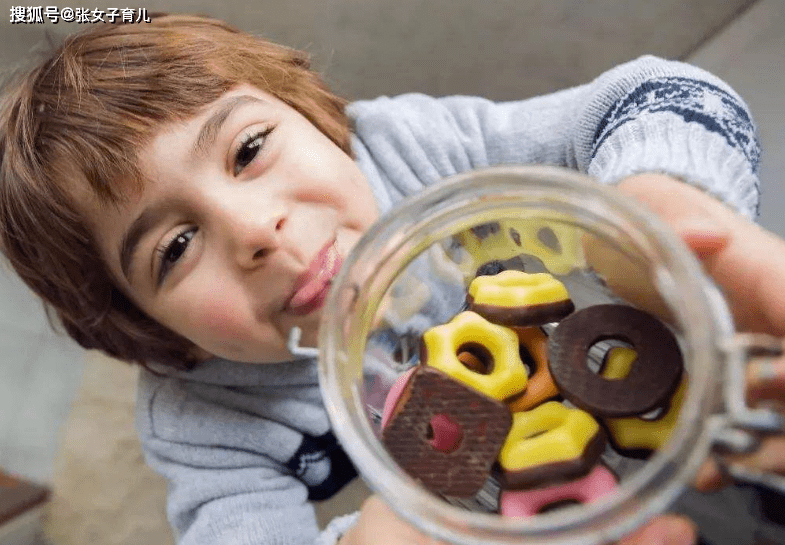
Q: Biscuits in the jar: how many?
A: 8